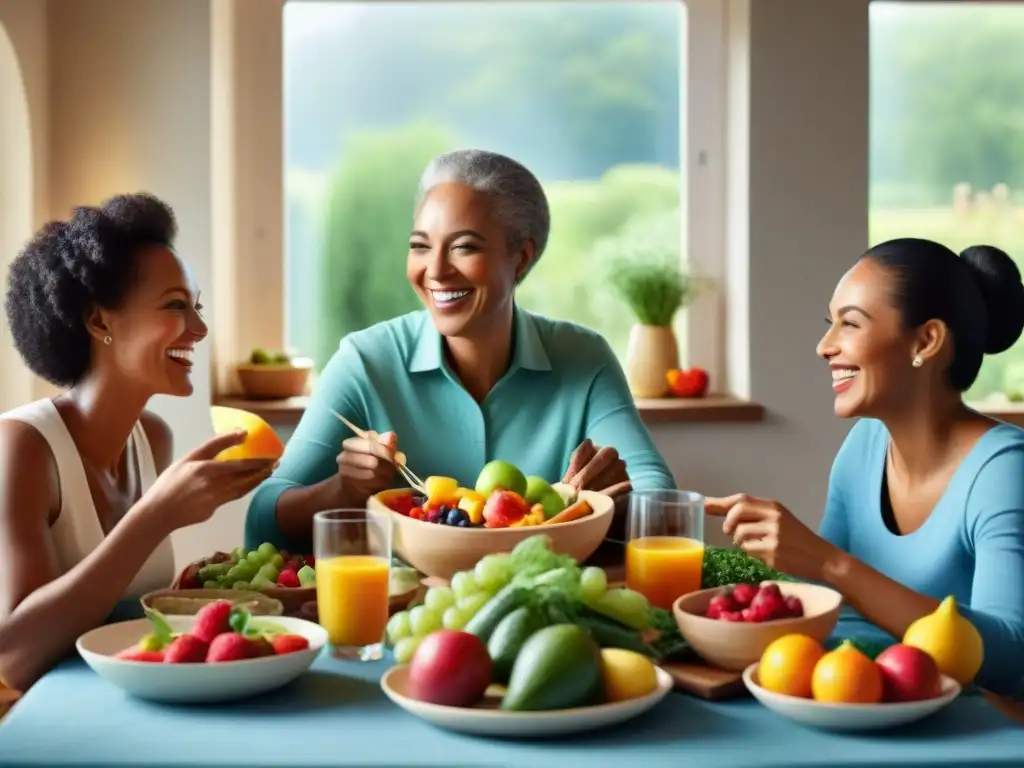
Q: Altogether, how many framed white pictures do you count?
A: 0